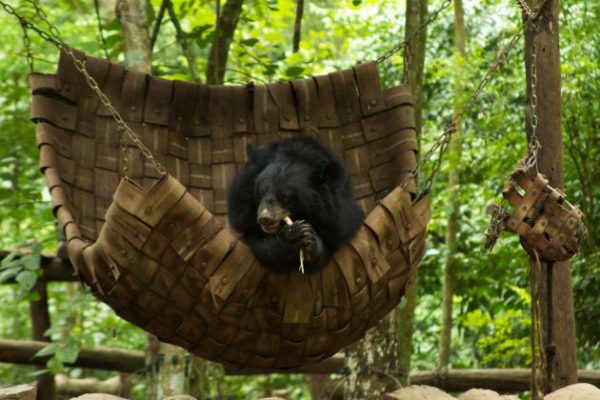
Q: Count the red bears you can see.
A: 0